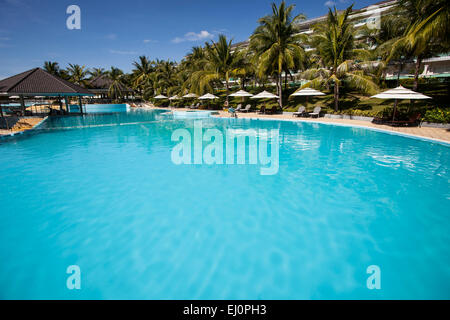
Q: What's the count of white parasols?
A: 8